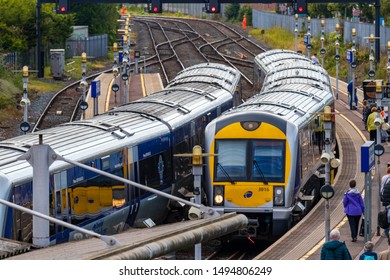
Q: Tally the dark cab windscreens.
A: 2